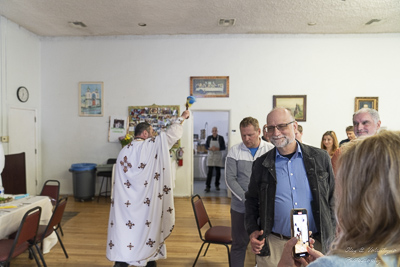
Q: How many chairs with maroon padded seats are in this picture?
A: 4